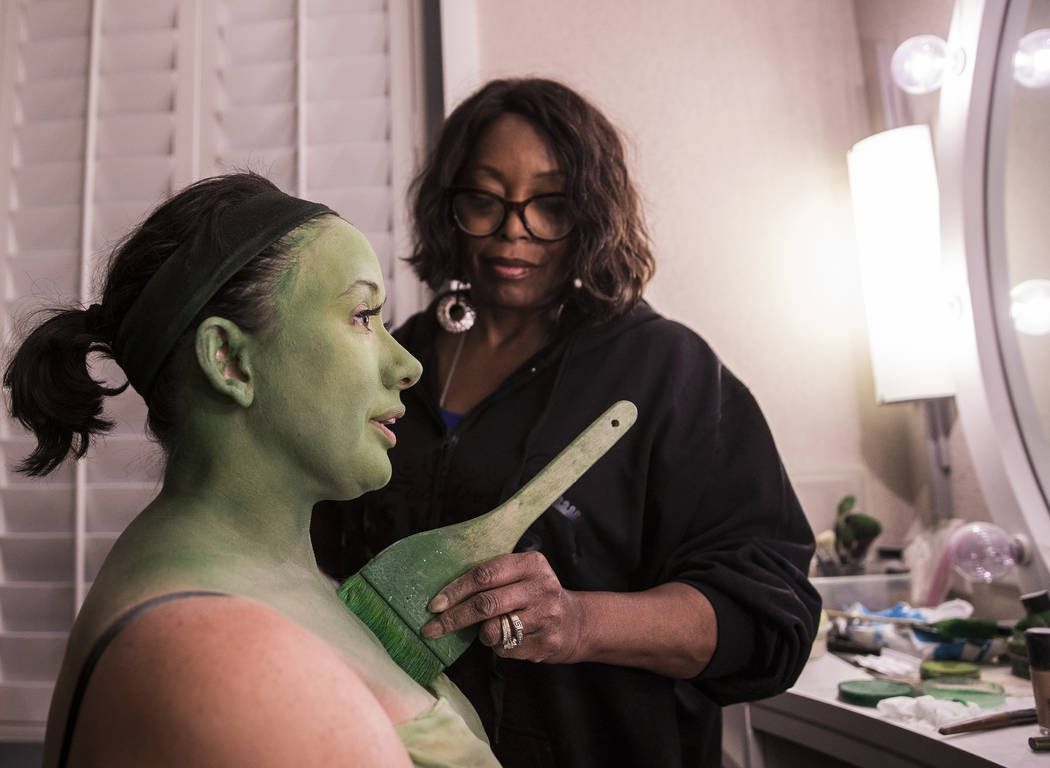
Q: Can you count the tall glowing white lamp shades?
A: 1